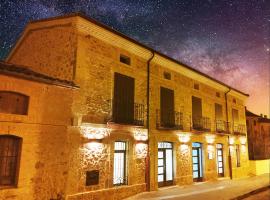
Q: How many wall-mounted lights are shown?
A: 6